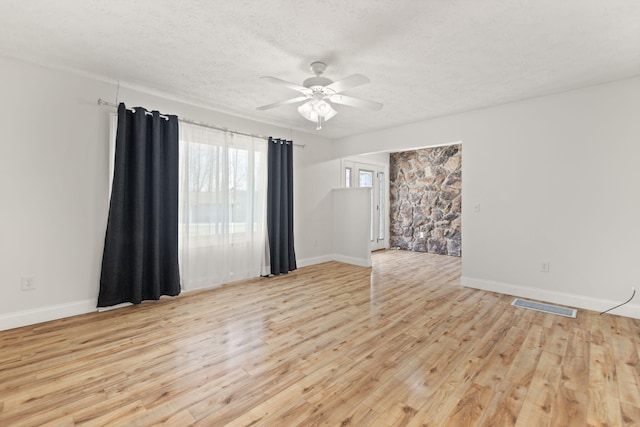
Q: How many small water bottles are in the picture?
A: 0